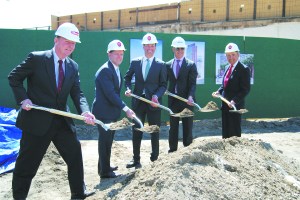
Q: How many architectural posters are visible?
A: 3